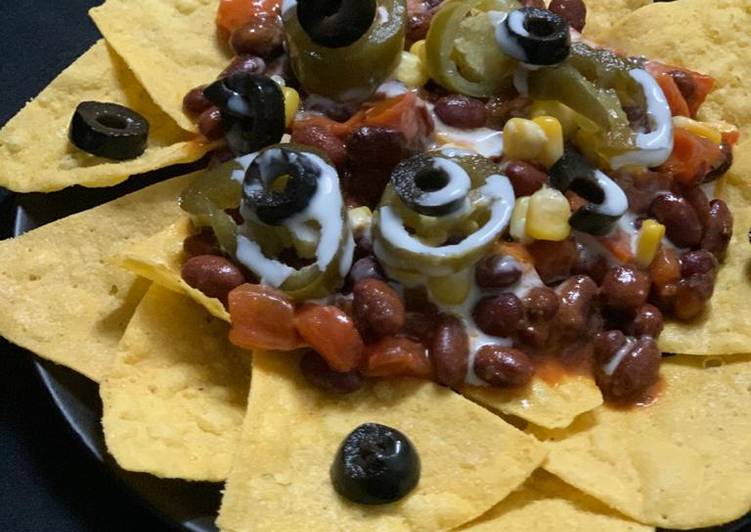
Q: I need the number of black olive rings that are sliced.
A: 8